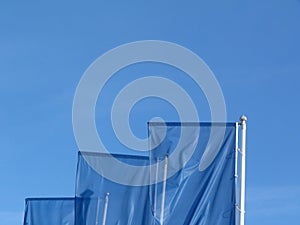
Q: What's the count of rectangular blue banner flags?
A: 3